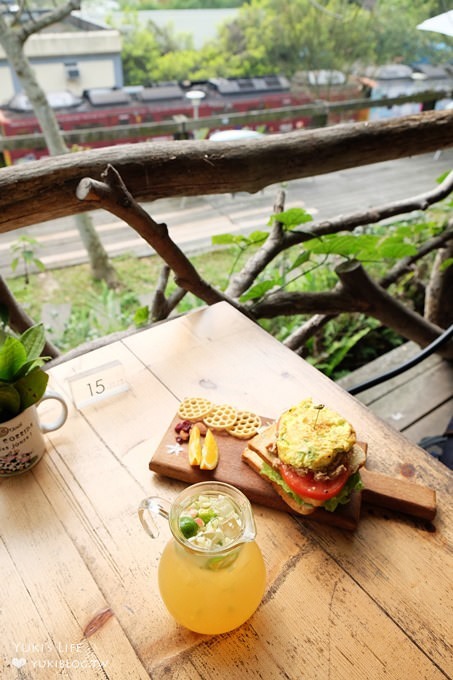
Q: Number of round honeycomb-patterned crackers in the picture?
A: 3